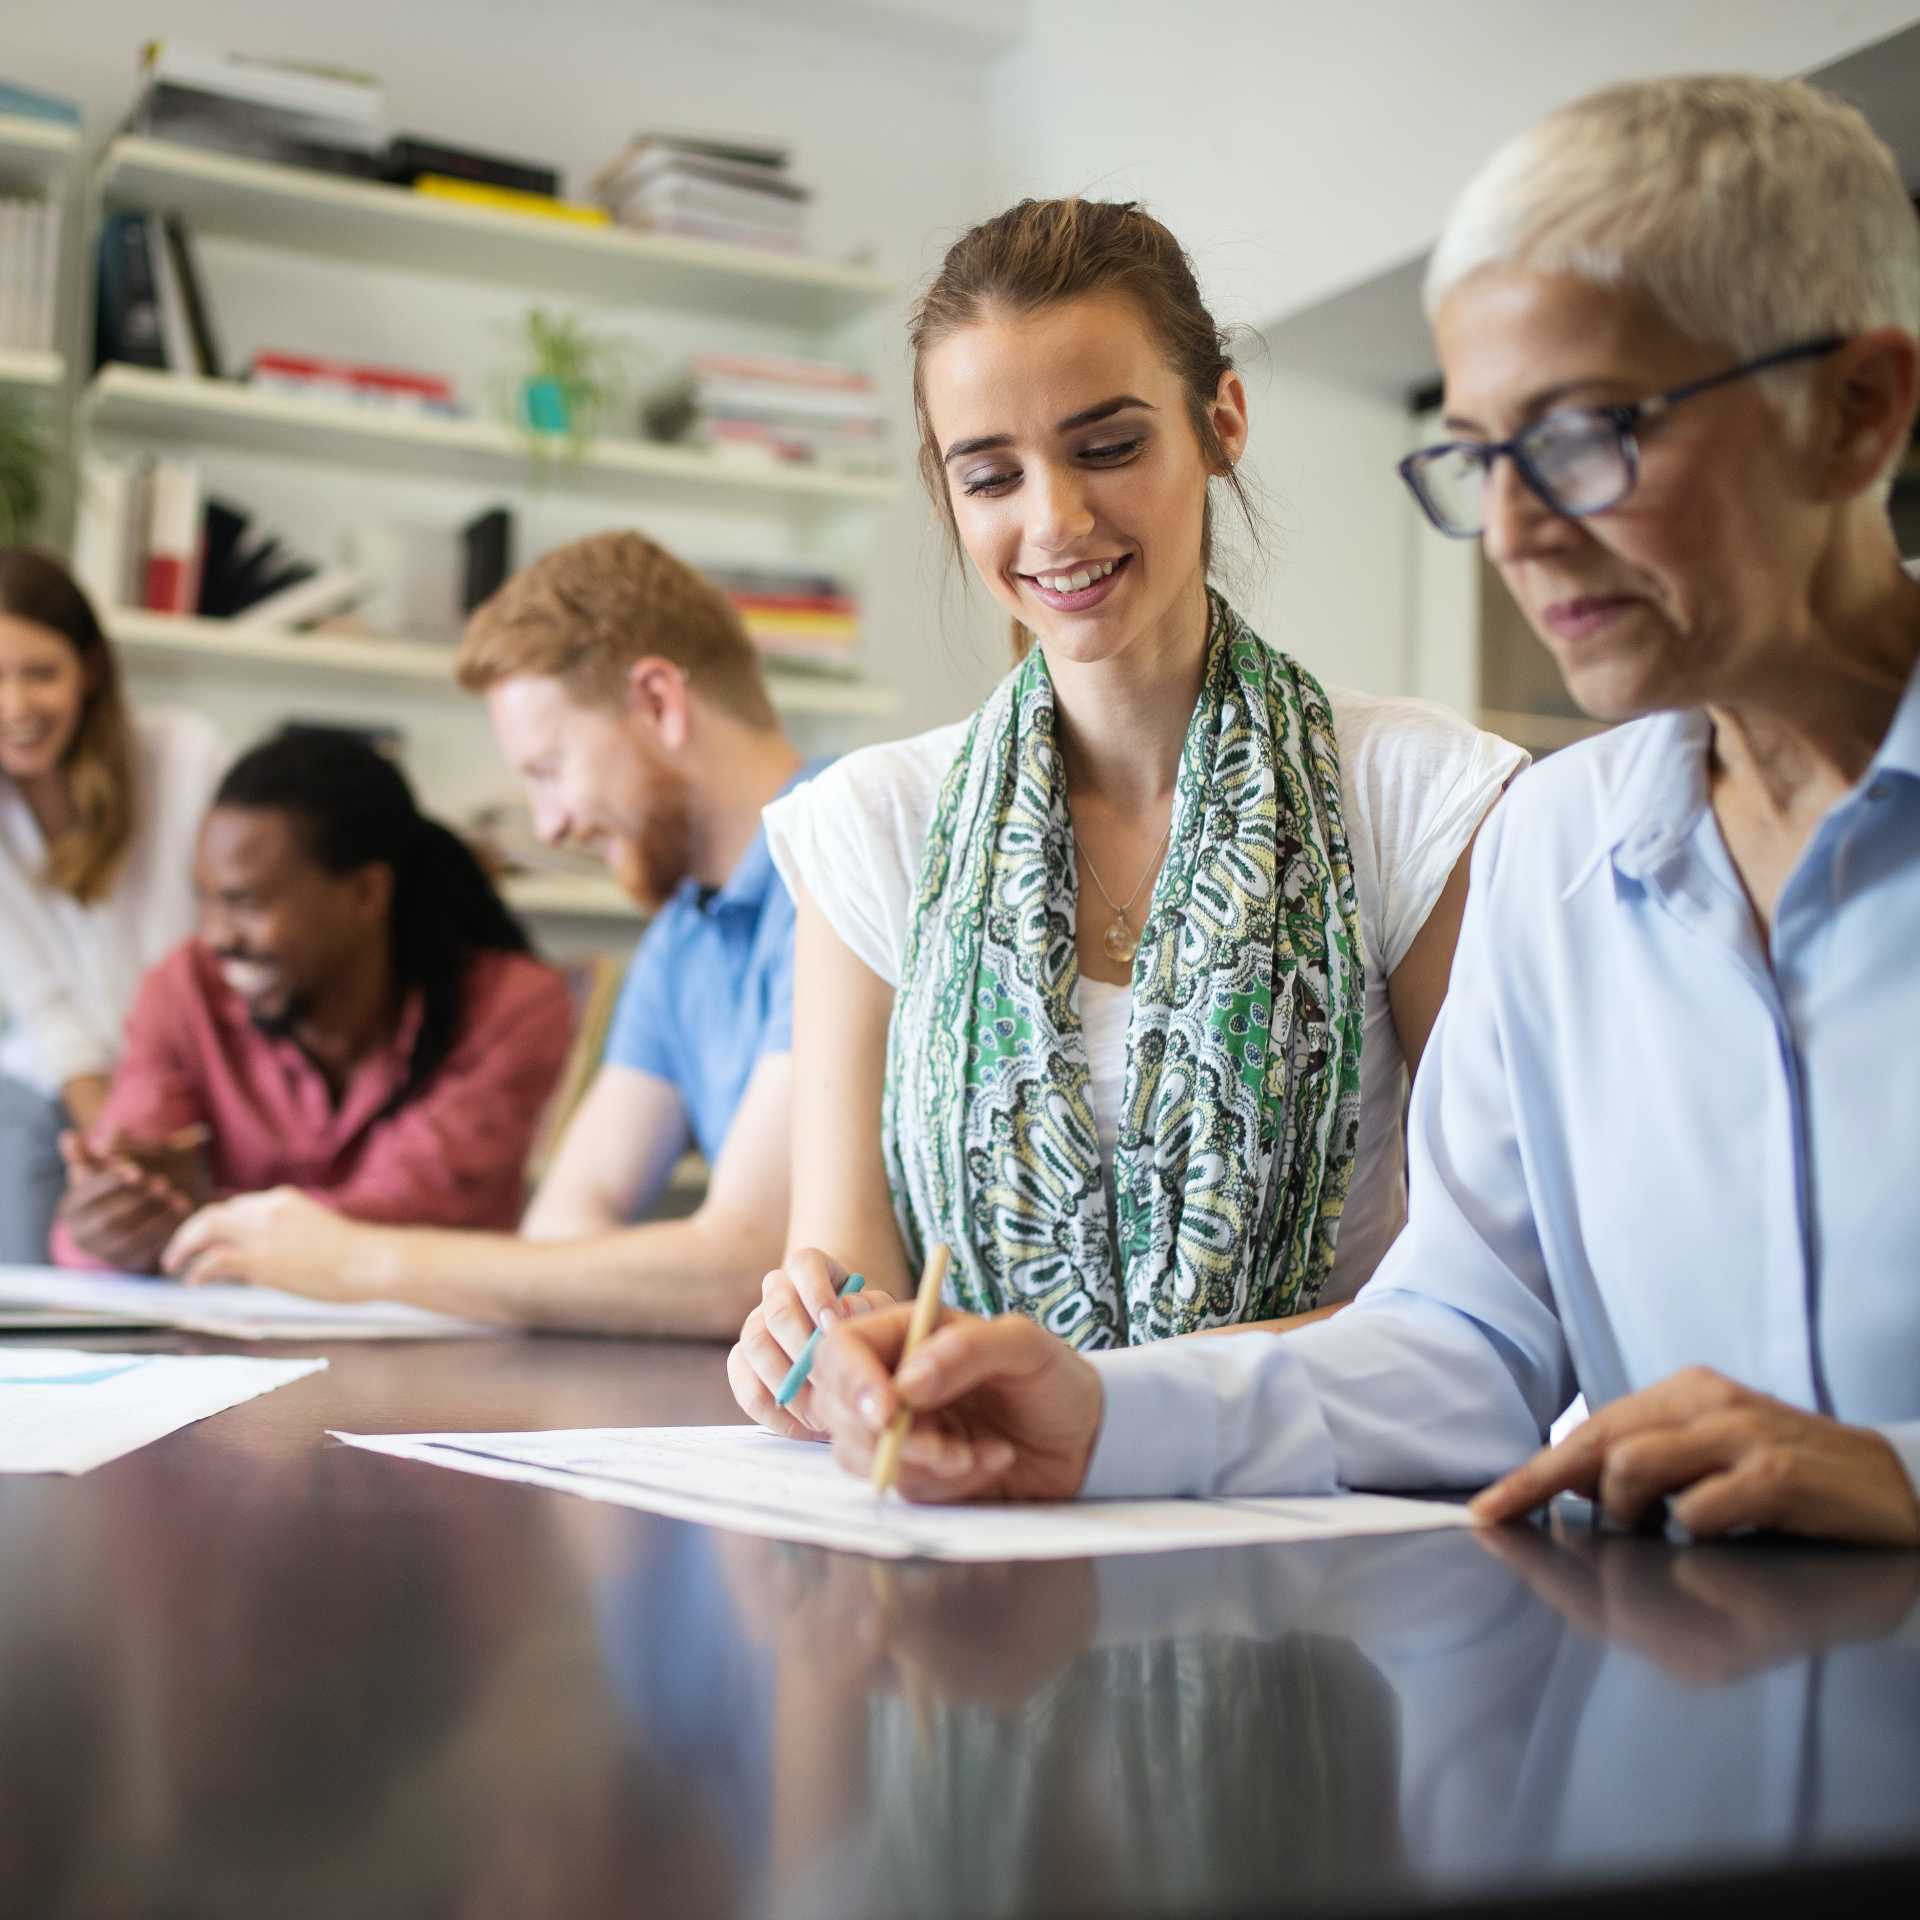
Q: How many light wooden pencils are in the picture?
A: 1